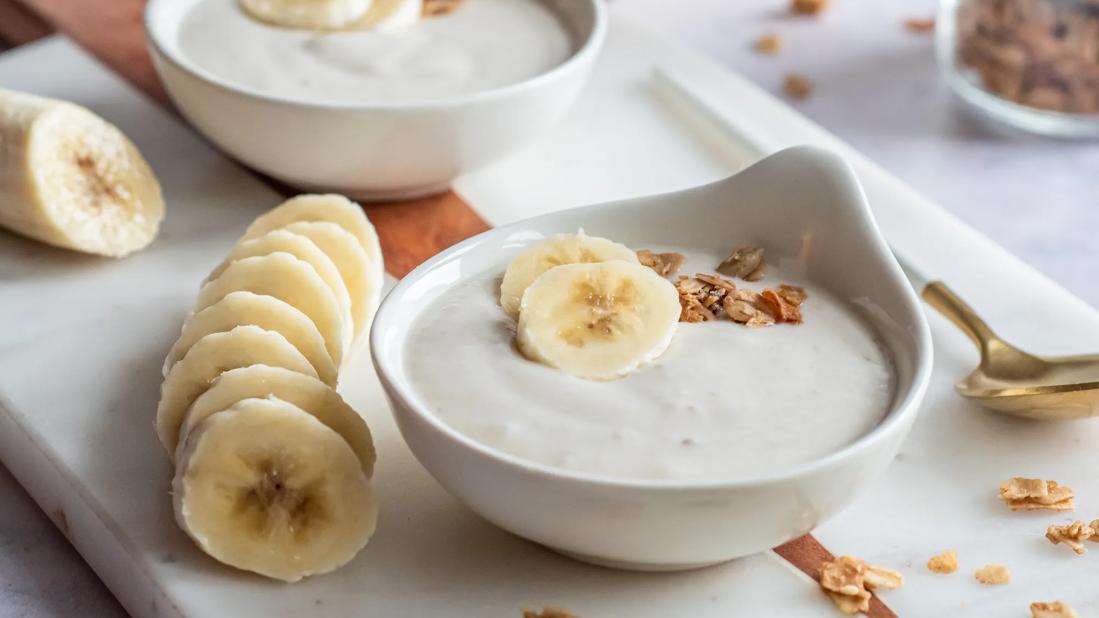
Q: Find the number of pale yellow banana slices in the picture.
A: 12